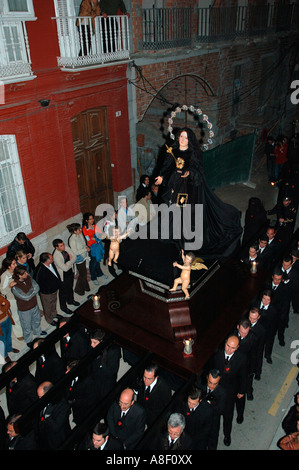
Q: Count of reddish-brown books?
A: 0